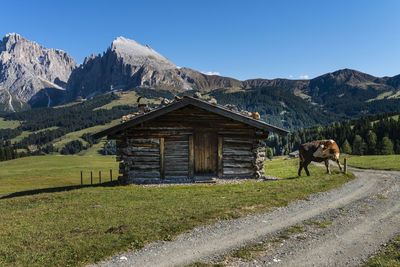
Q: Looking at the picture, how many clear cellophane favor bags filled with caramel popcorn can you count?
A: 0